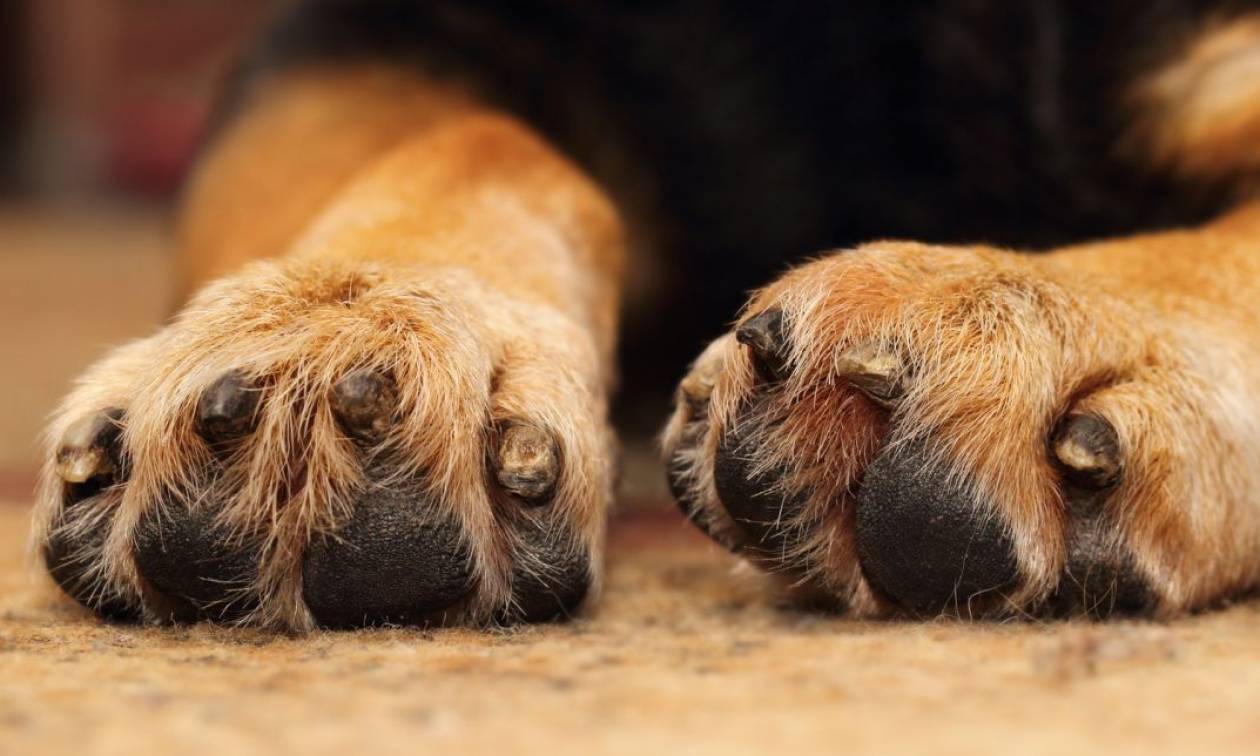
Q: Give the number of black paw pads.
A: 8